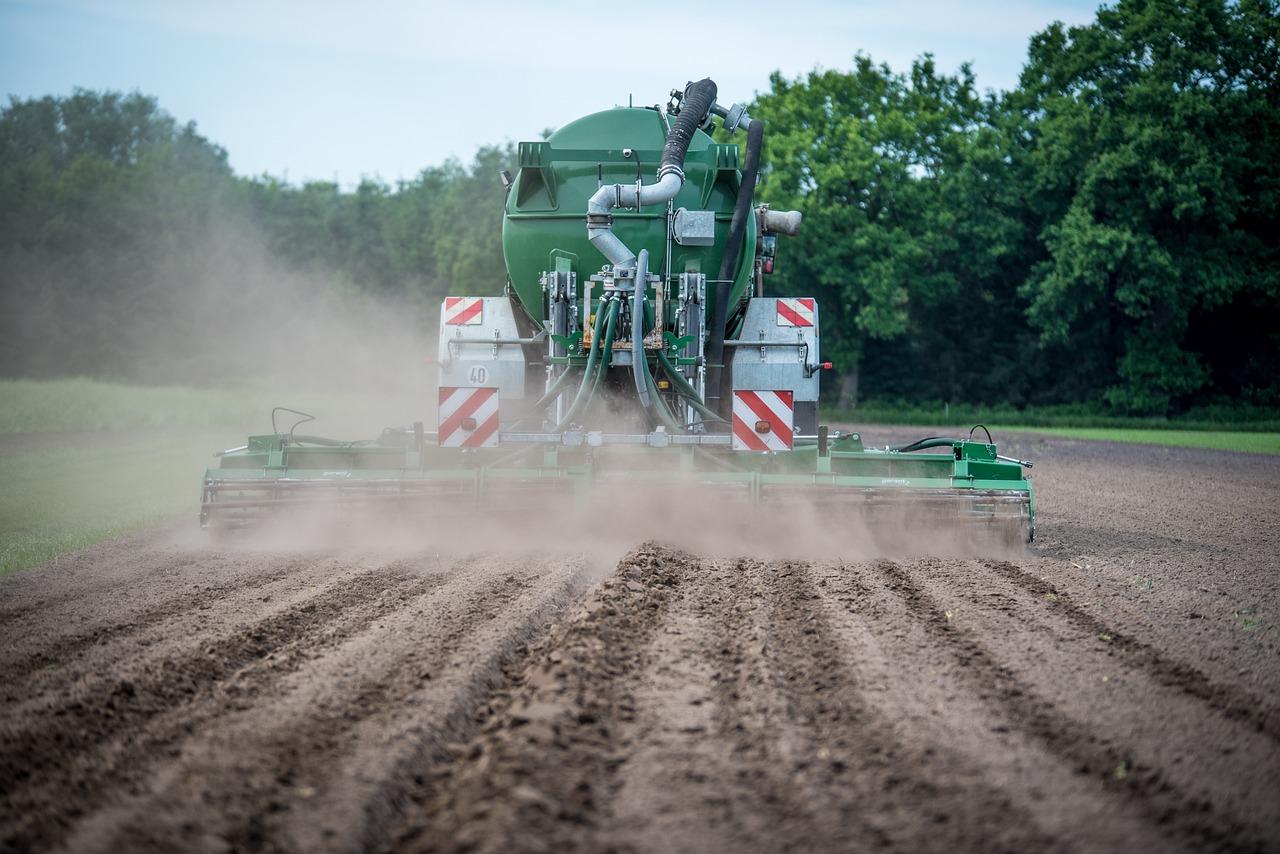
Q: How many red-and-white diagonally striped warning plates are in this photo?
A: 4